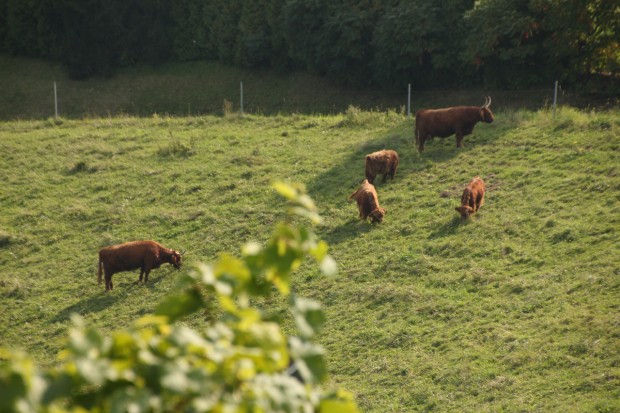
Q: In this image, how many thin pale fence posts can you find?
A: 4